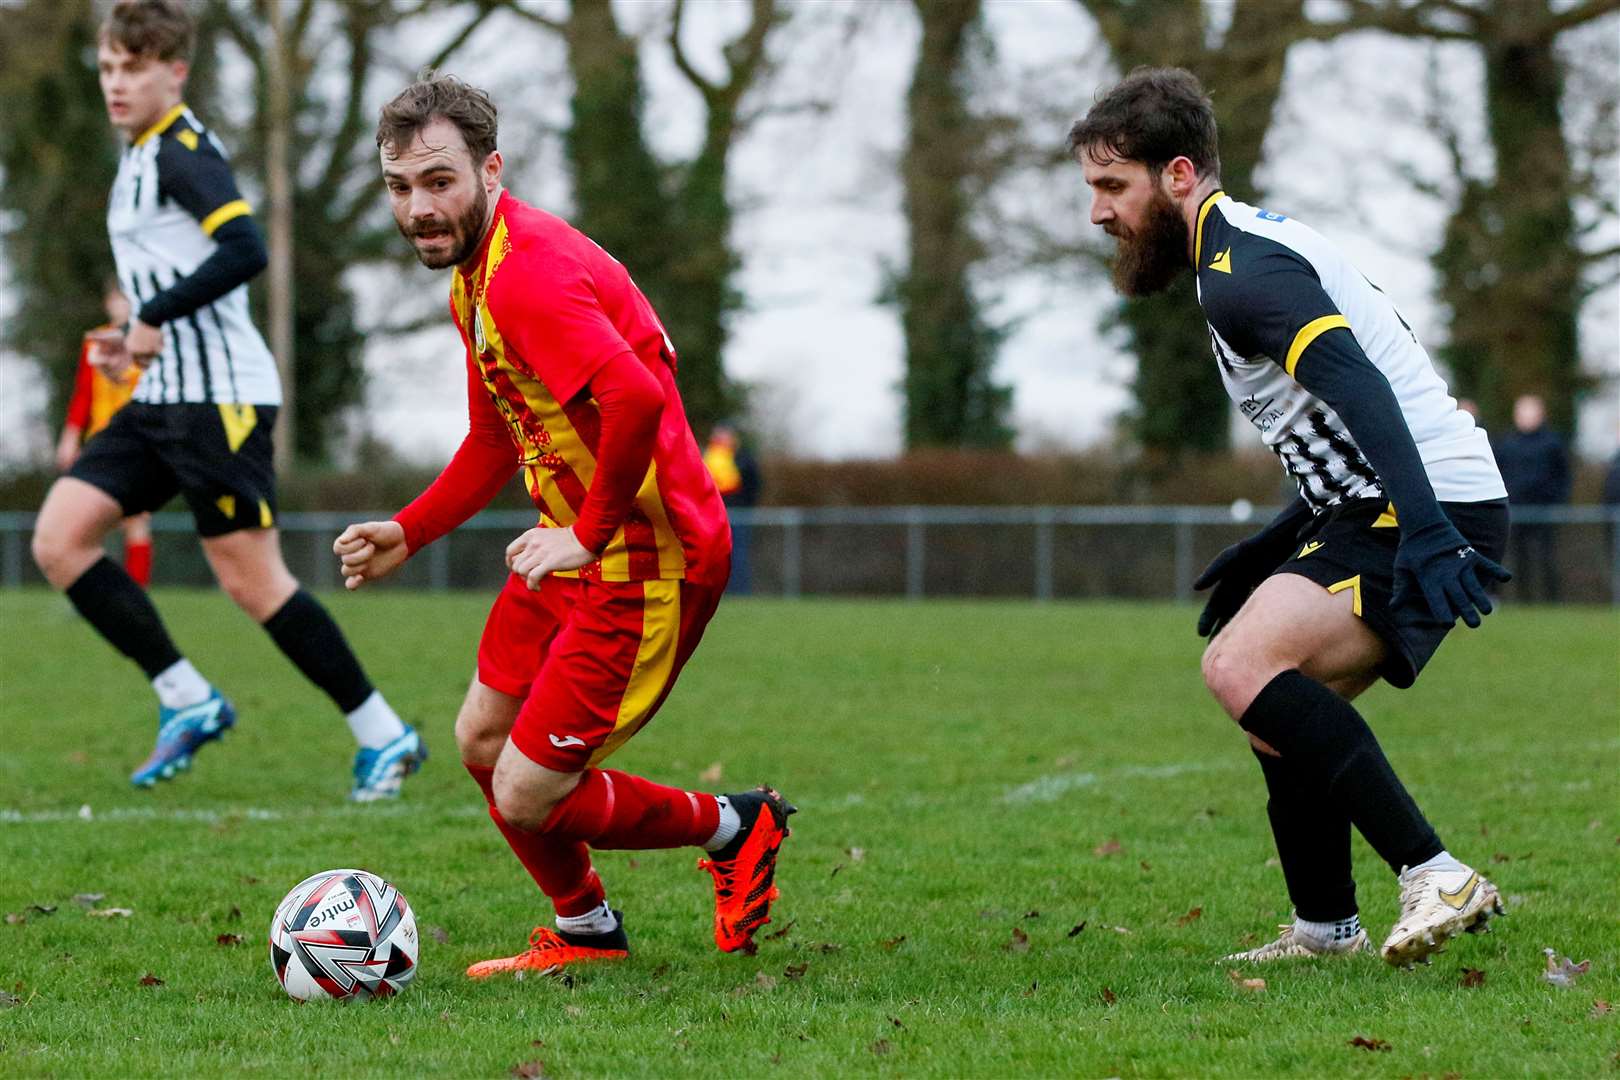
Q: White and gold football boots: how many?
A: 2